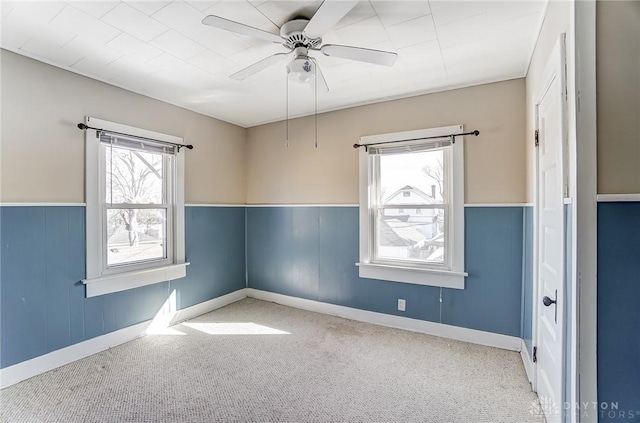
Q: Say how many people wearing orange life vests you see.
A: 0